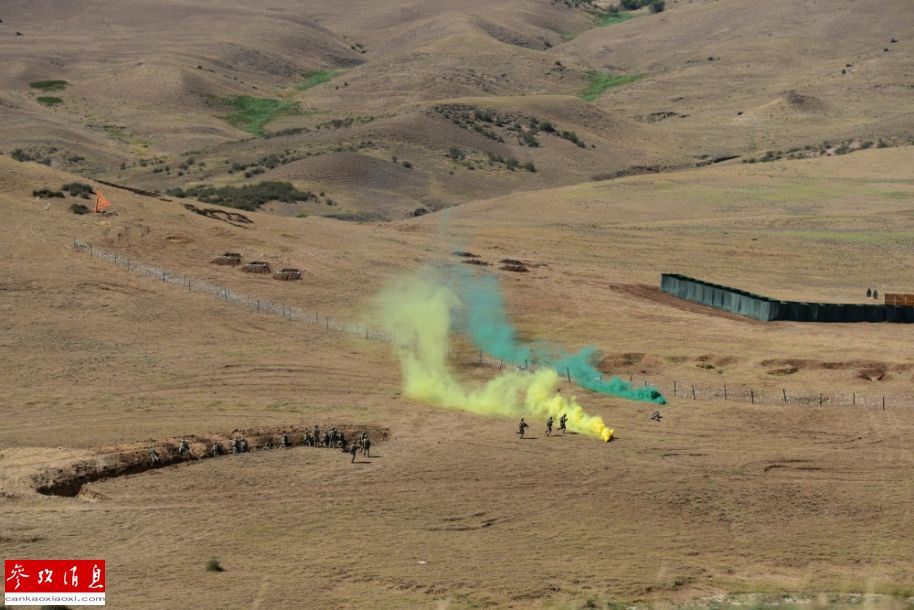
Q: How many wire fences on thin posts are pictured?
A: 1